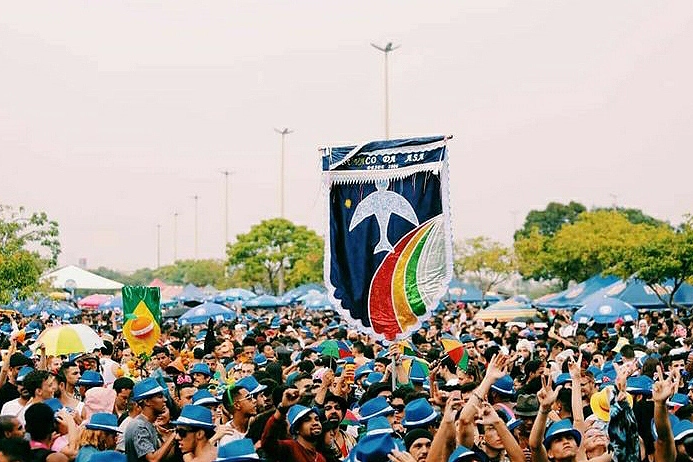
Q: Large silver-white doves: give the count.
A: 1